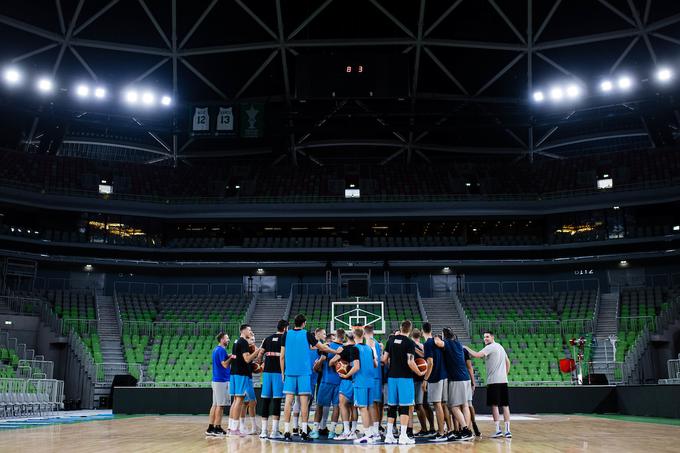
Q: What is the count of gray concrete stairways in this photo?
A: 4